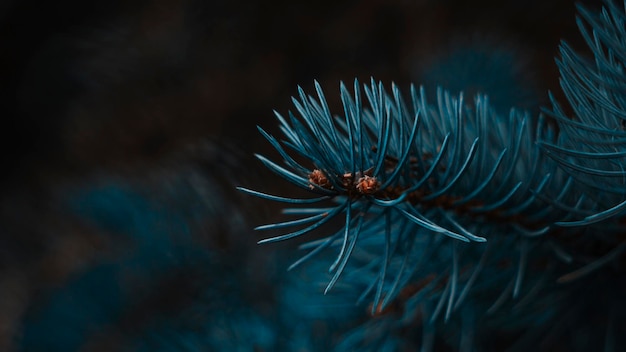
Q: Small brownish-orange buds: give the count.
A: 2